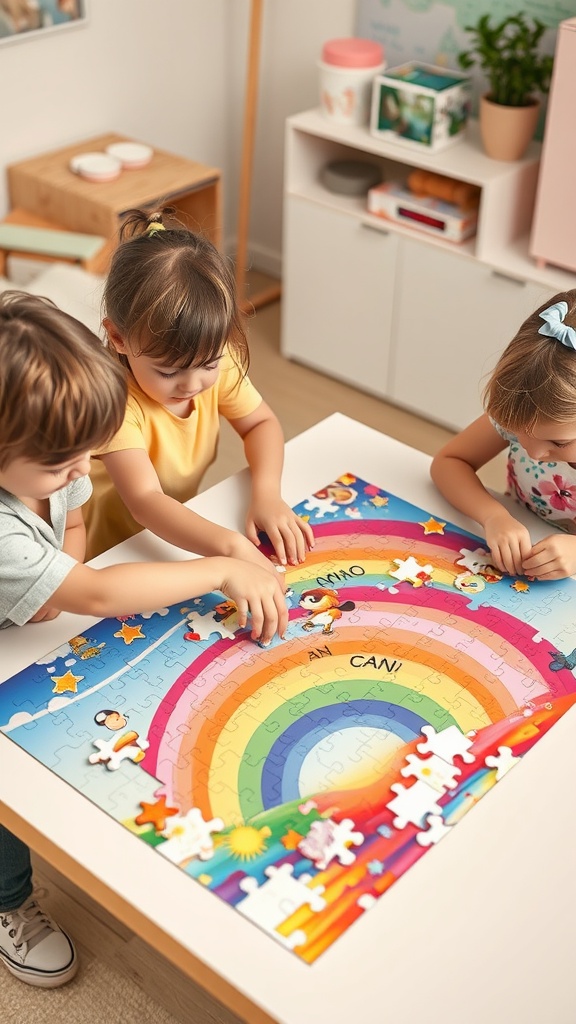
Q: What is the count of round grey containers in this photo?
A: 1